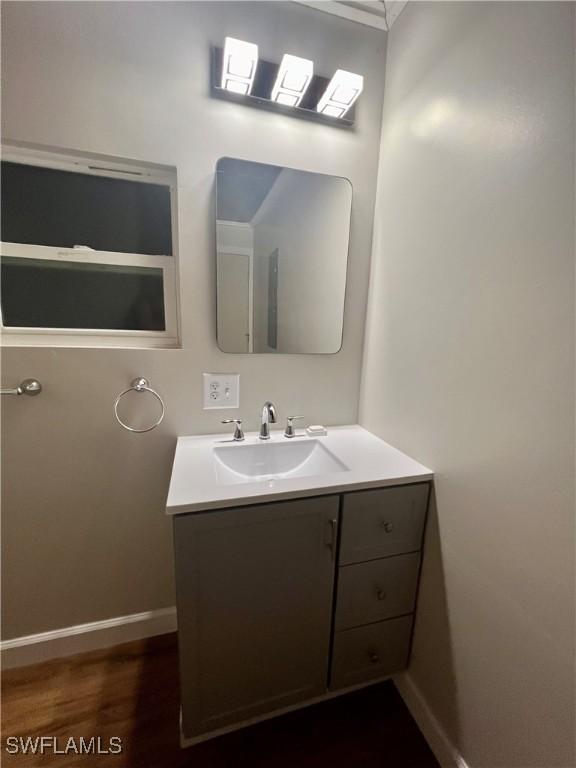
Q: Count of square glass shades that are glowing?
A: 3